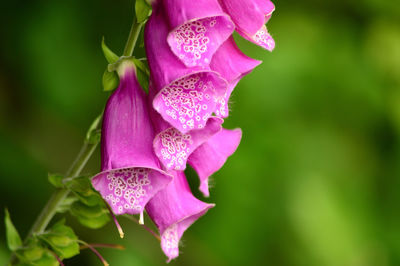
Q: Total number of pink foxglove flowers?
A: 8